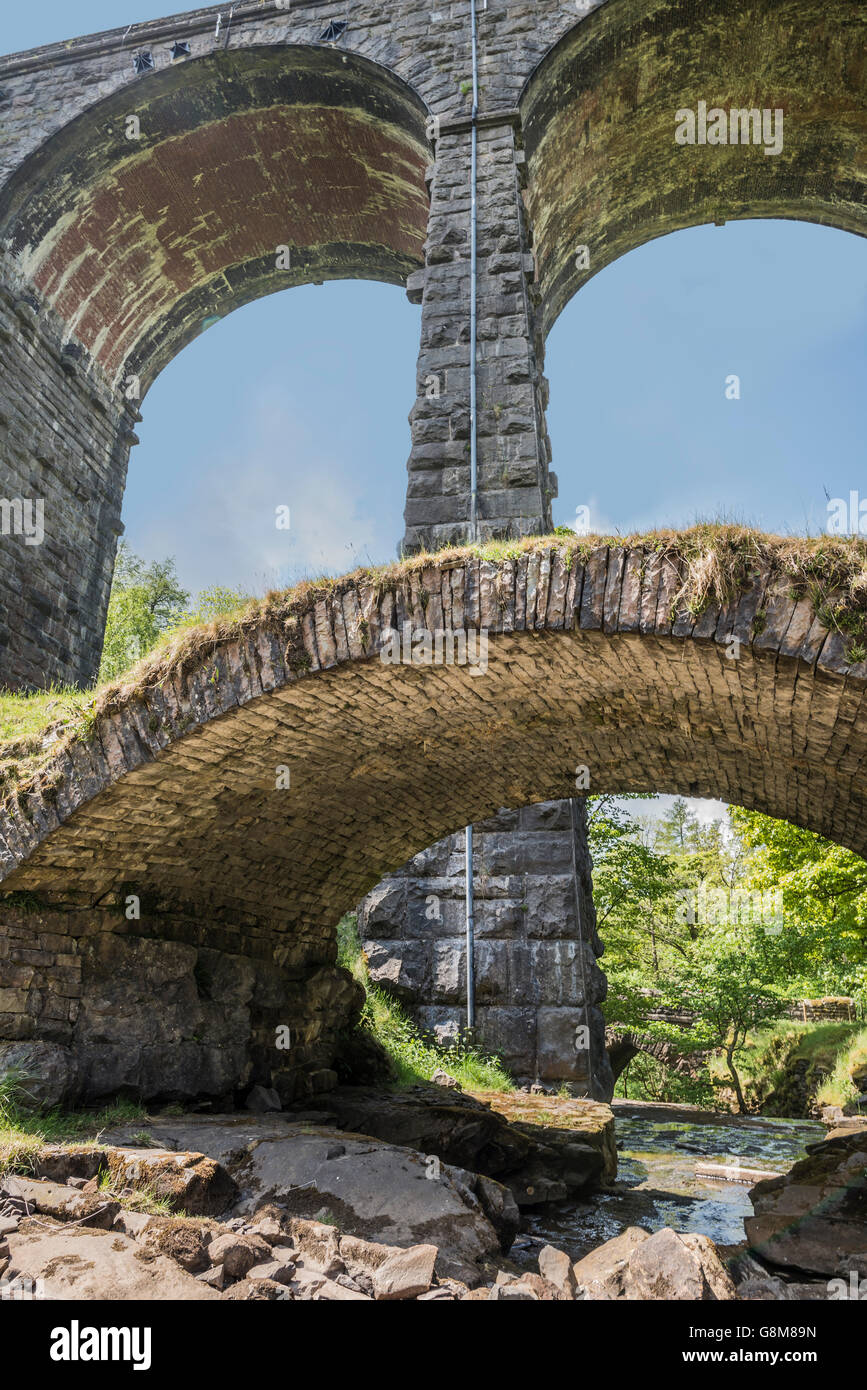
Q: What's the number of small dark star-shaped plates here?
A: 3